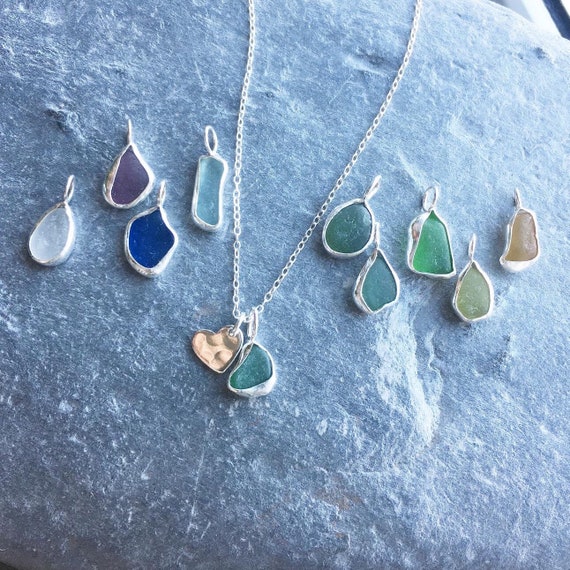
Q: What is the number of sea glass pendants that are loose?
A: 9